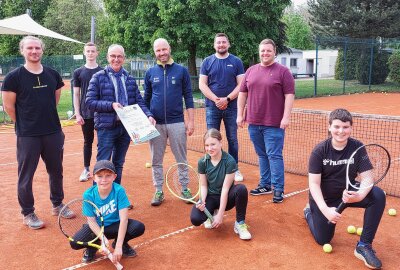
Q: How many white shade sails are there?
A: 1